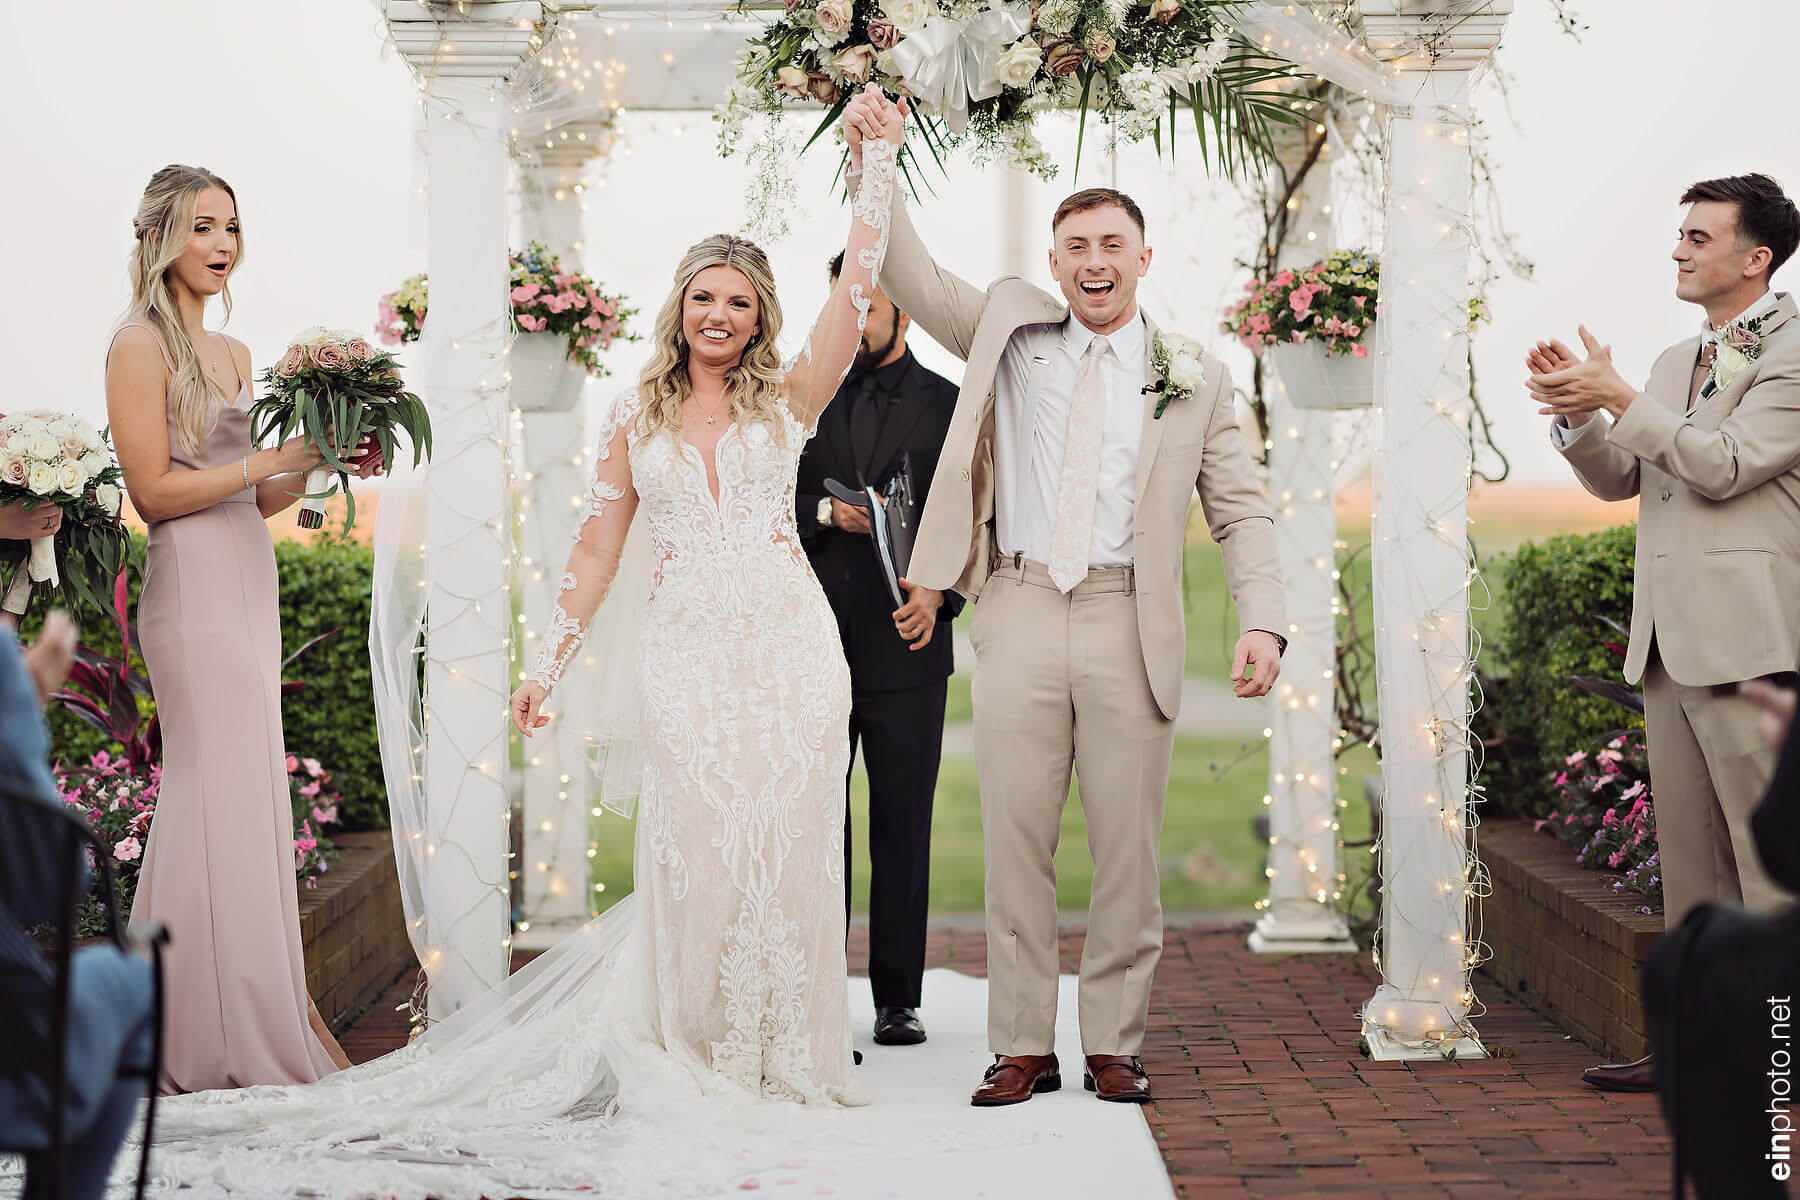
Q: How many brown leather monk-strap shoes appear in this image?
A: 2